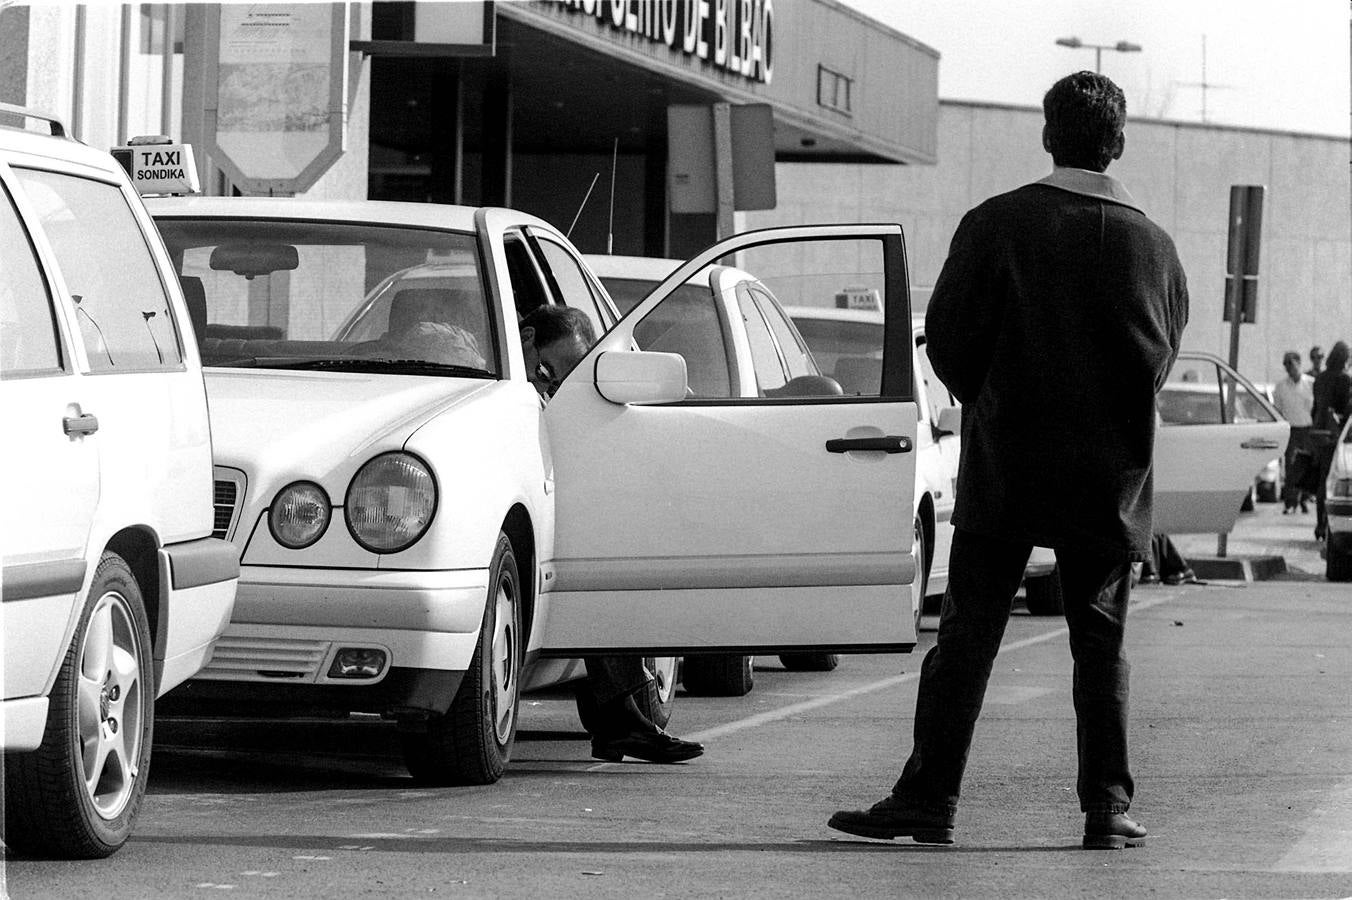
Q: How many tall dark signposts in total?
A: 1